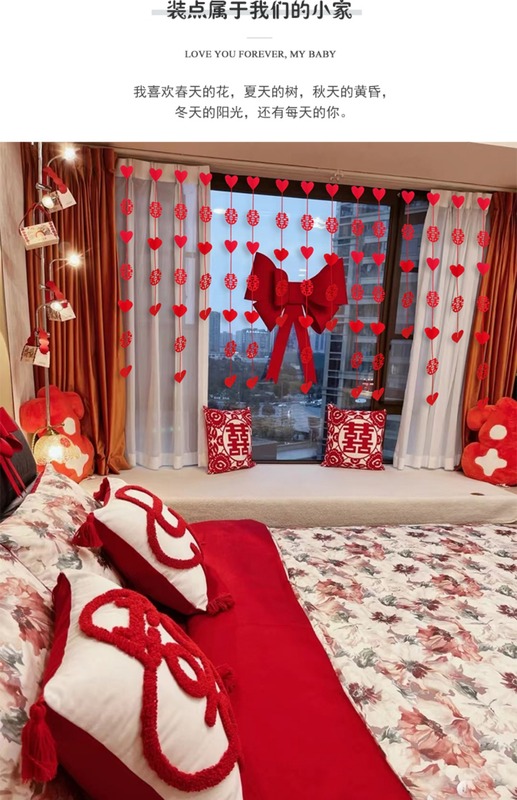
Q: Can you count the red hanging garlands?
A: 15